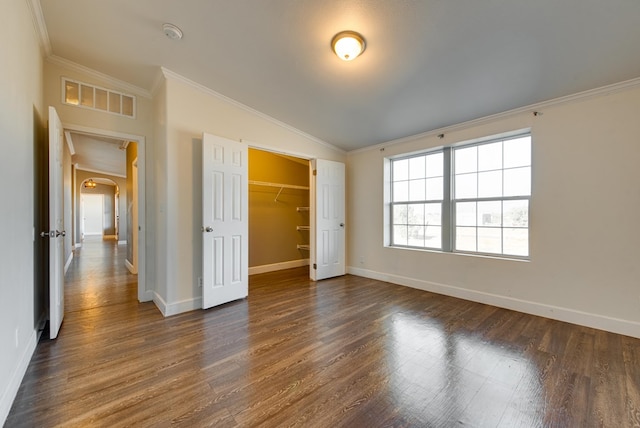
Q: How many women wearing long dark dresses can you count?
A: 0